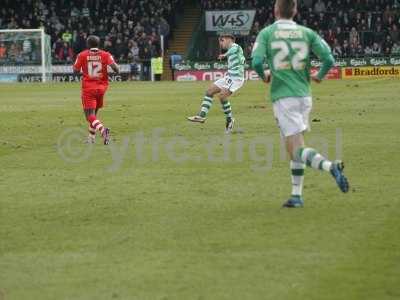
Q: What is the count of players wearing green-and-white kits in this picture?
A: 2